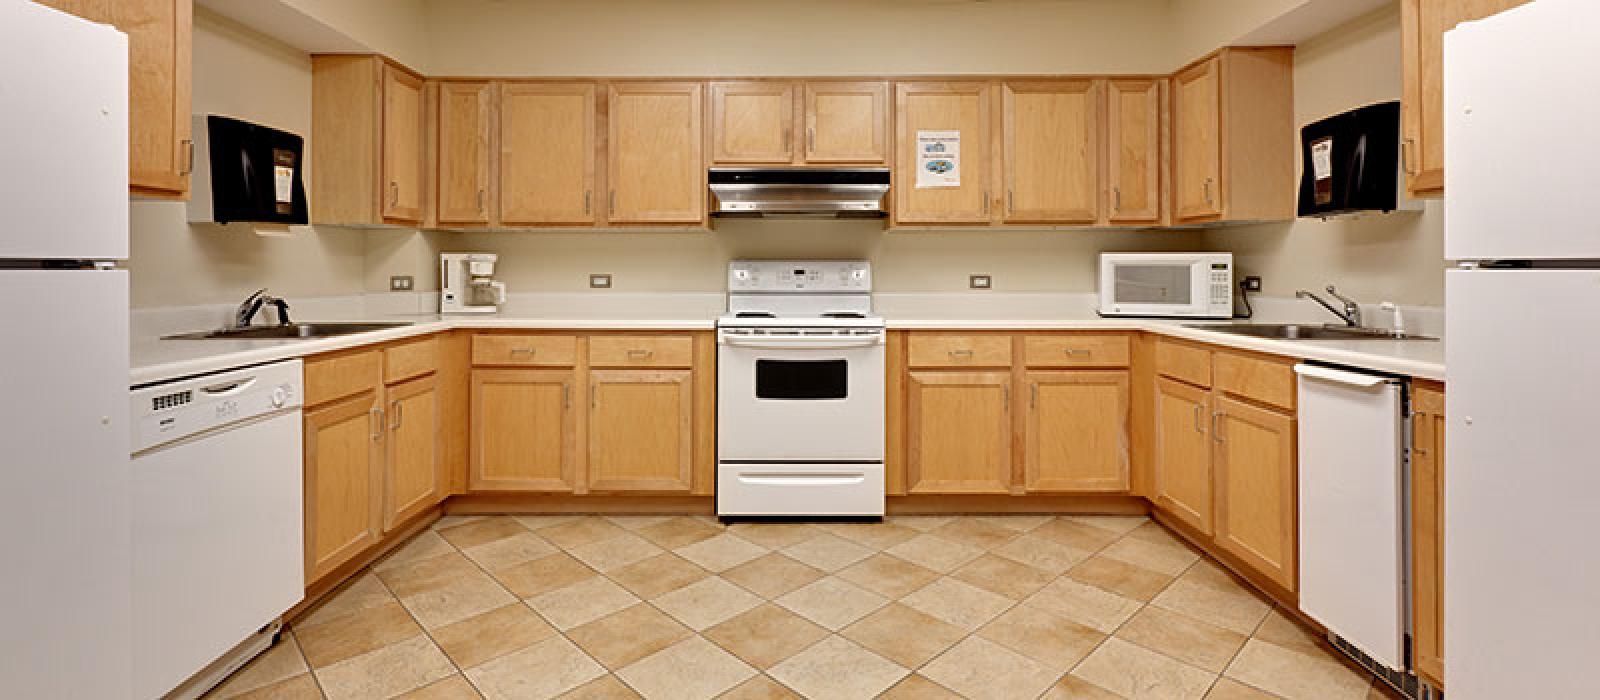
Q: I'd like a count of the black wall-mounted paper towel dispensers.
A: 2